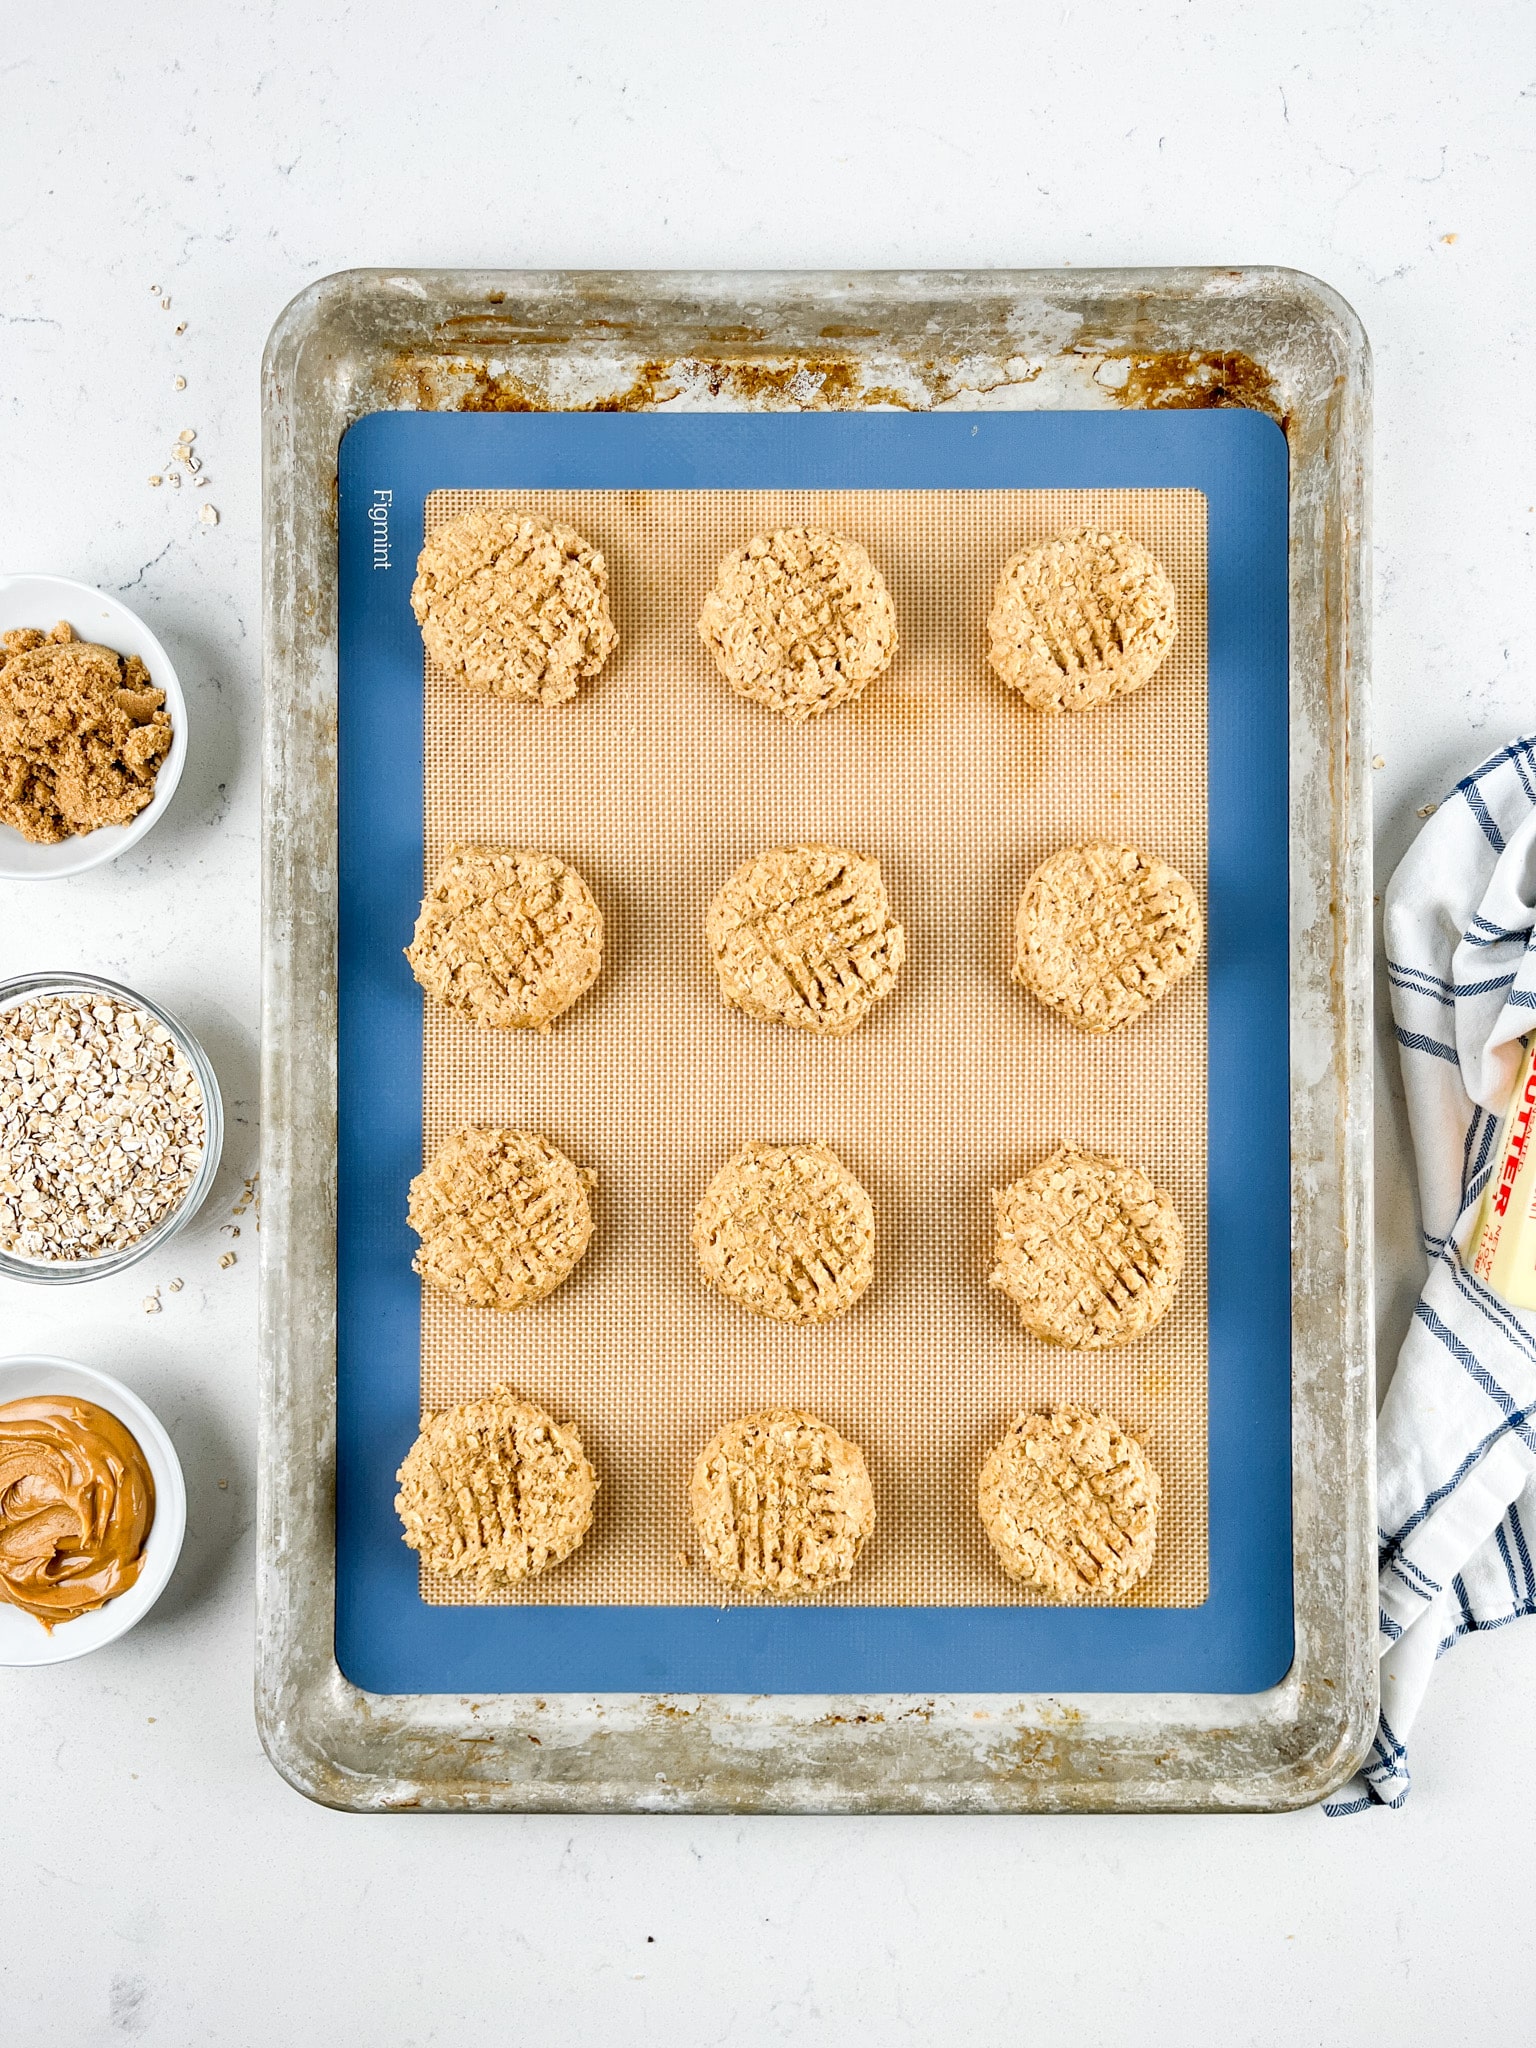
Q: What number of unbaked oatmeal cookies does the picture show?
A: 12